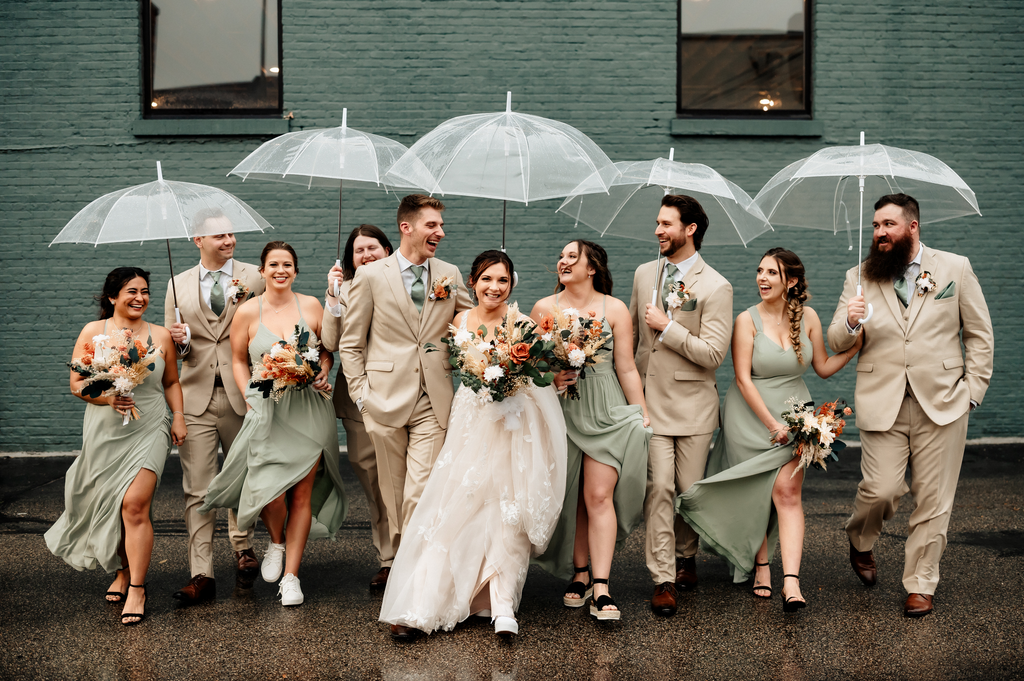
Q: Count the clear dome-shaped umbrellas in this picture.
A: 5